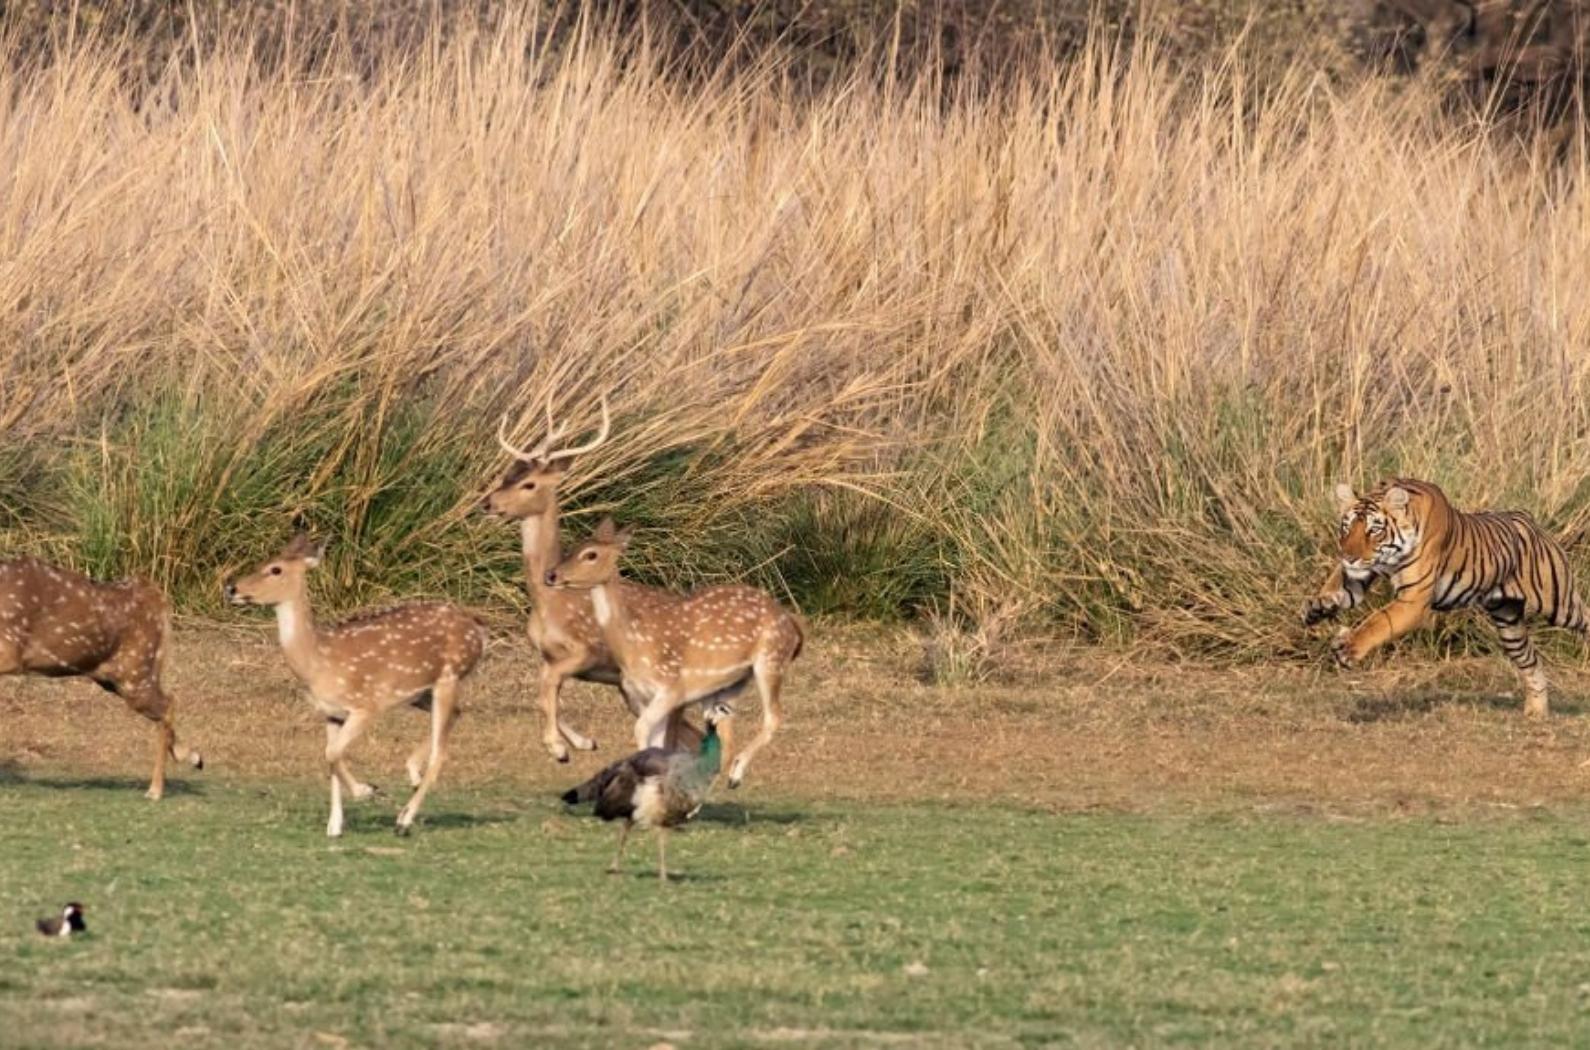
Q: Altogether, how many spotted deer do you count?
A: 4